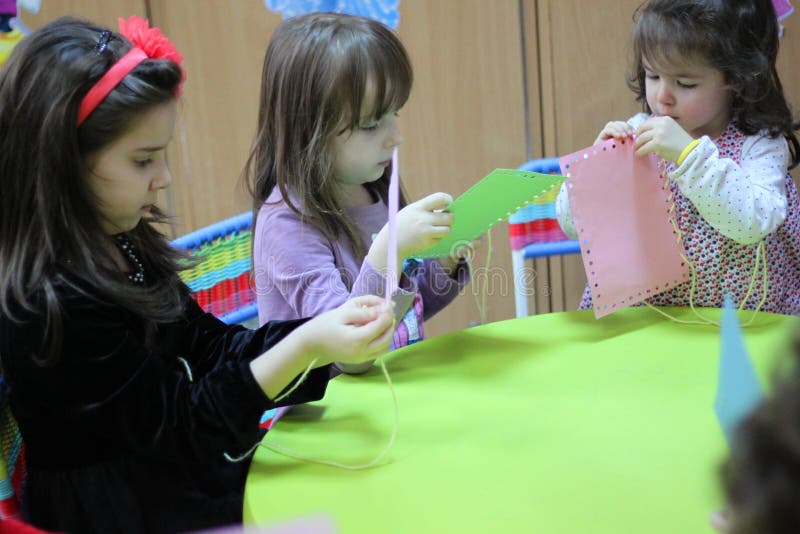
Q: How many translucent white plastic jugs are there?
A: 0